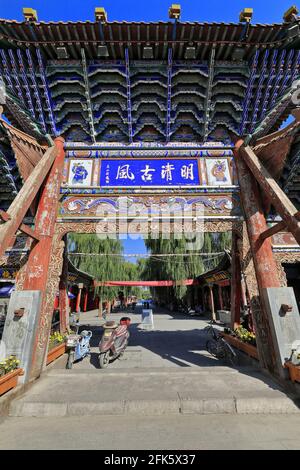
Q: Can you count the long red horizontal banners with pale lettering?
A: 1